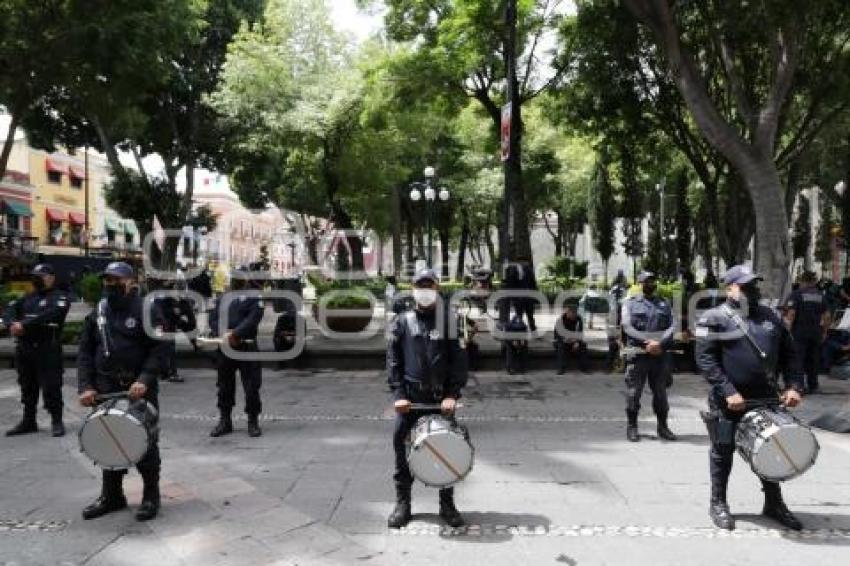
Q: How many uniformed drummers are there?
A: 3